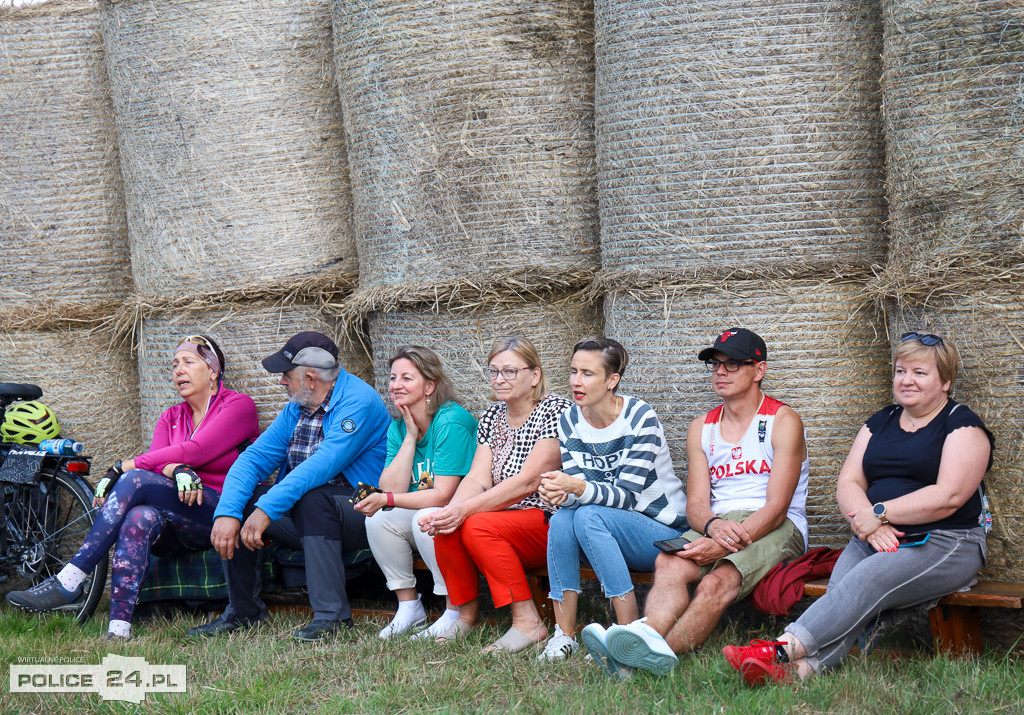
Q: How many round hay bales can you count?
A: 10